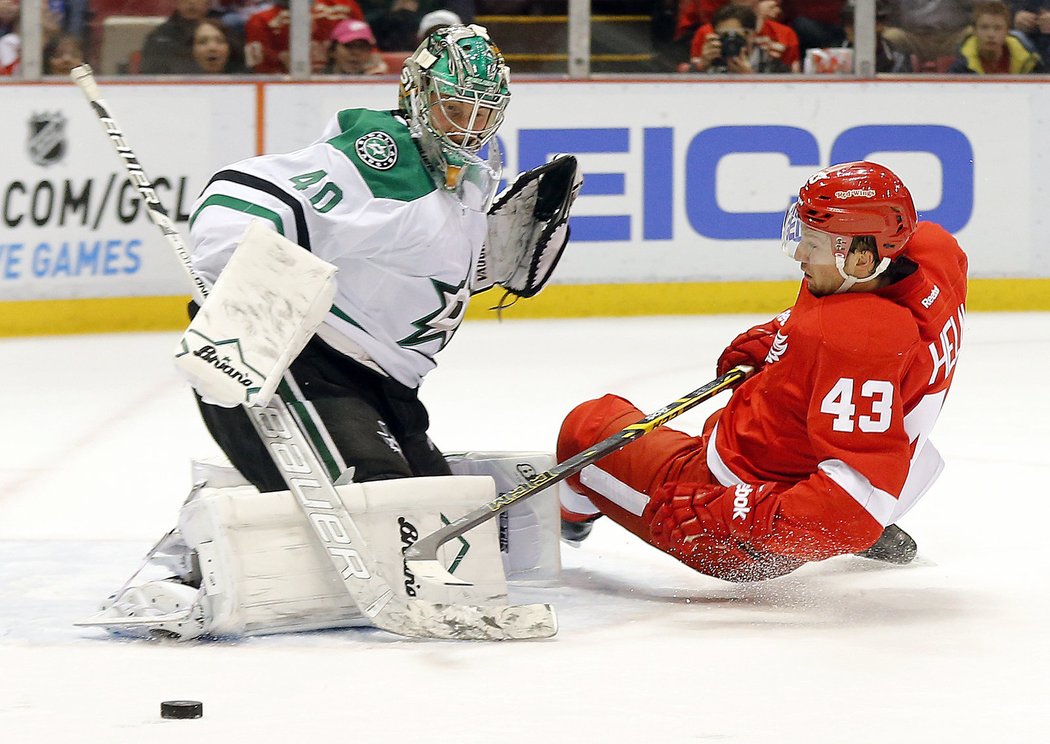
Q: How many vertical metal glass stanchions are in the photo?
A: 4